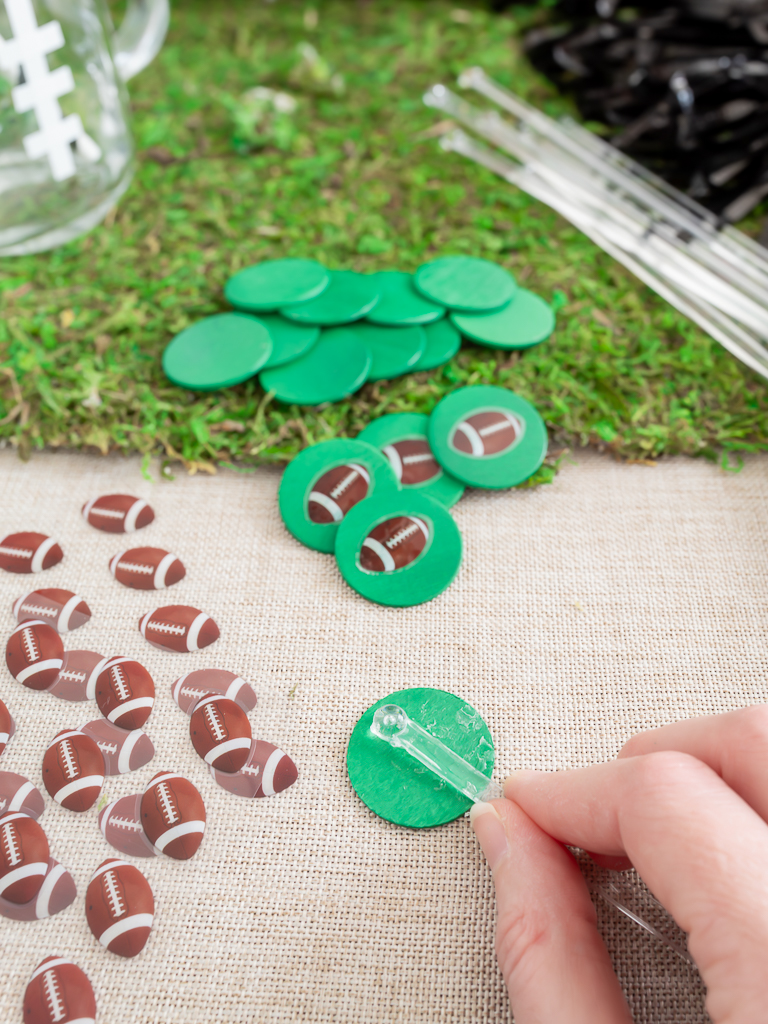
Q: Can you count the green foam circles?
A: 15